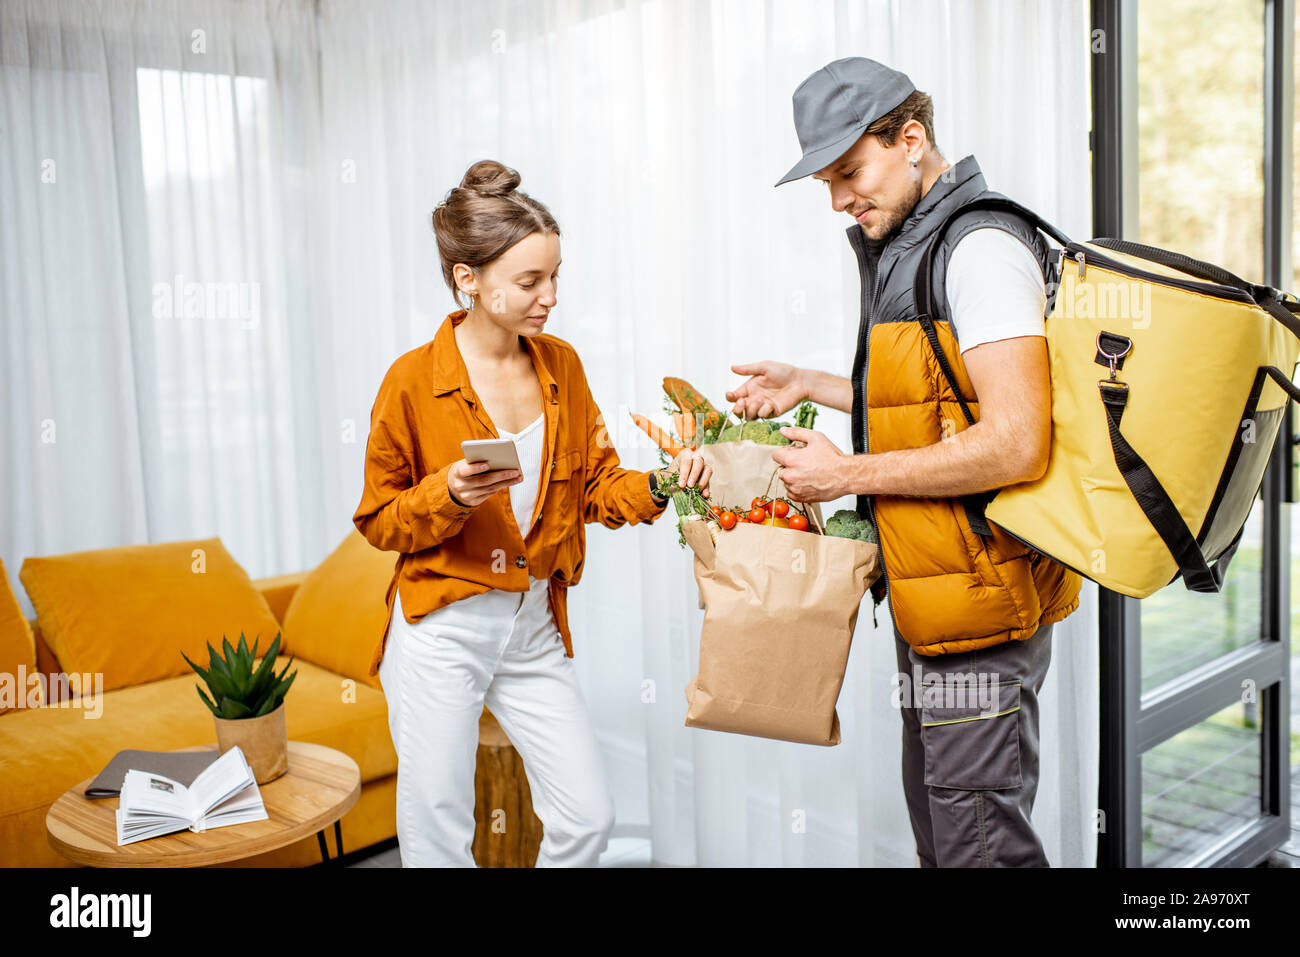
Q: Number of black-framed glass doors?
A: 1